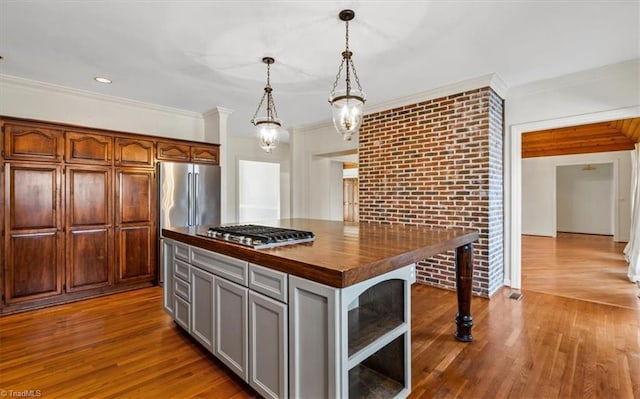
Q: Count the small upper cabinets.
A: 5